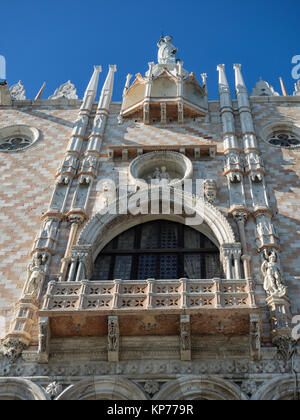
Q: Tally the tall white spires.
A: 4